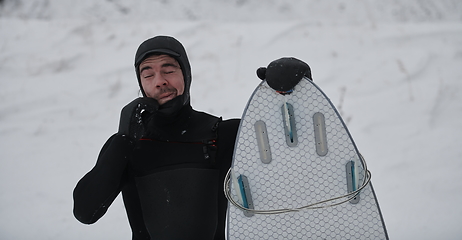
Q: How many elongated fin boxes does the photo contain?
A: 5